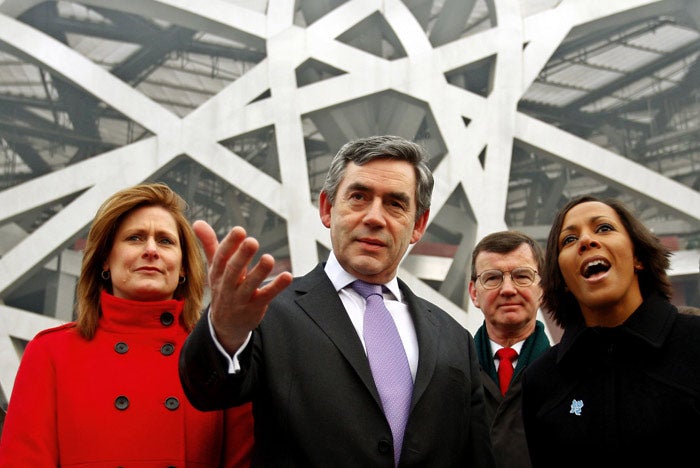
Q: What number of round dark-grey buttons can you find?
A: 5